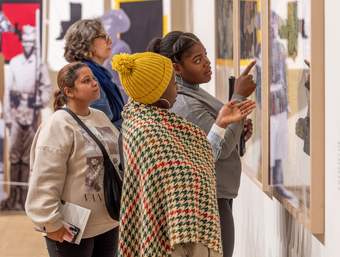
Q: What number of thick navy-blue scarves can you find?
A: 1